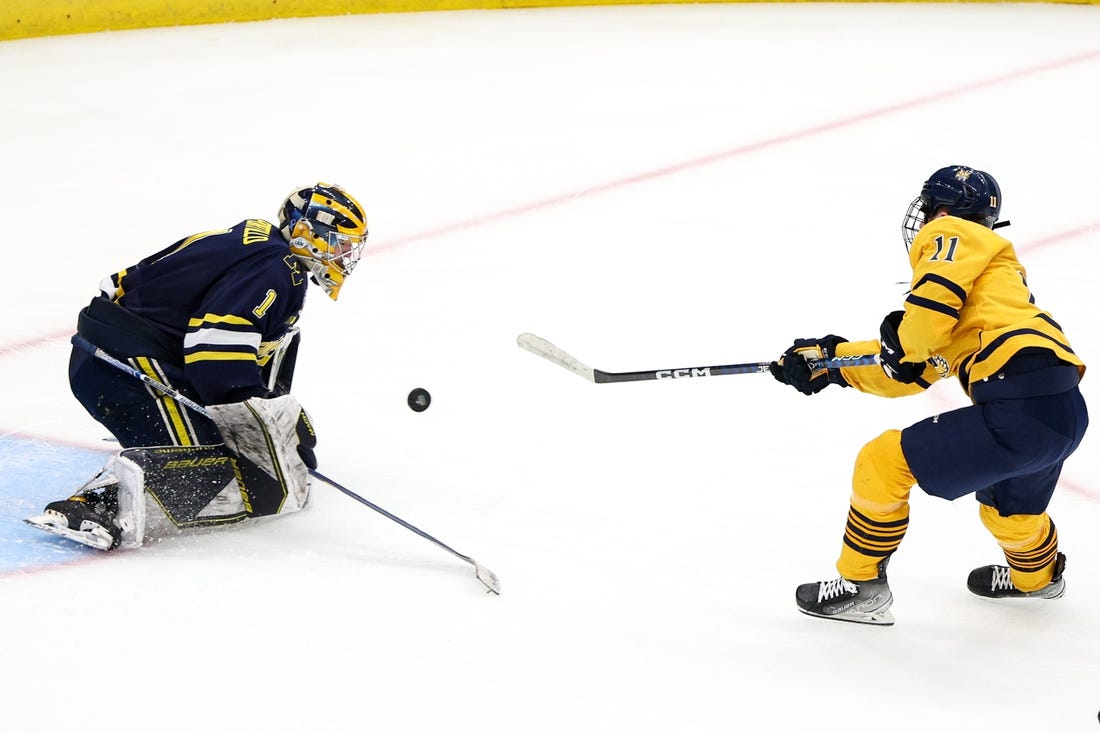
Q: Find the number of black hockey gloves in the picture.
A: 2